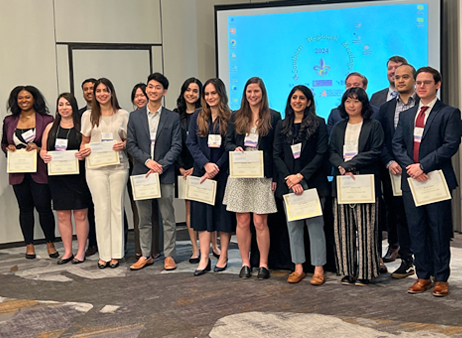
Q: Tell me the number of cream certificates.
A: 11